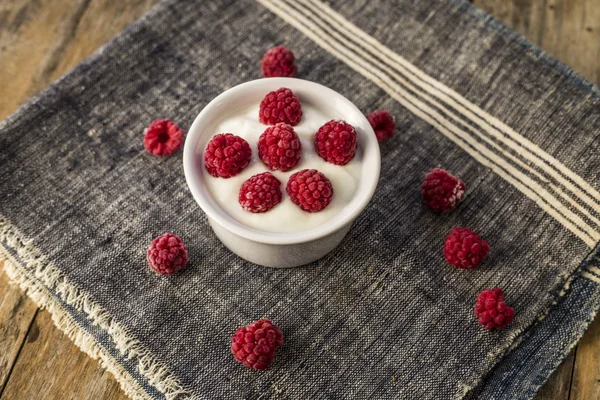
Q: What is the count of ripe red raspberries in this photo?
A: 14